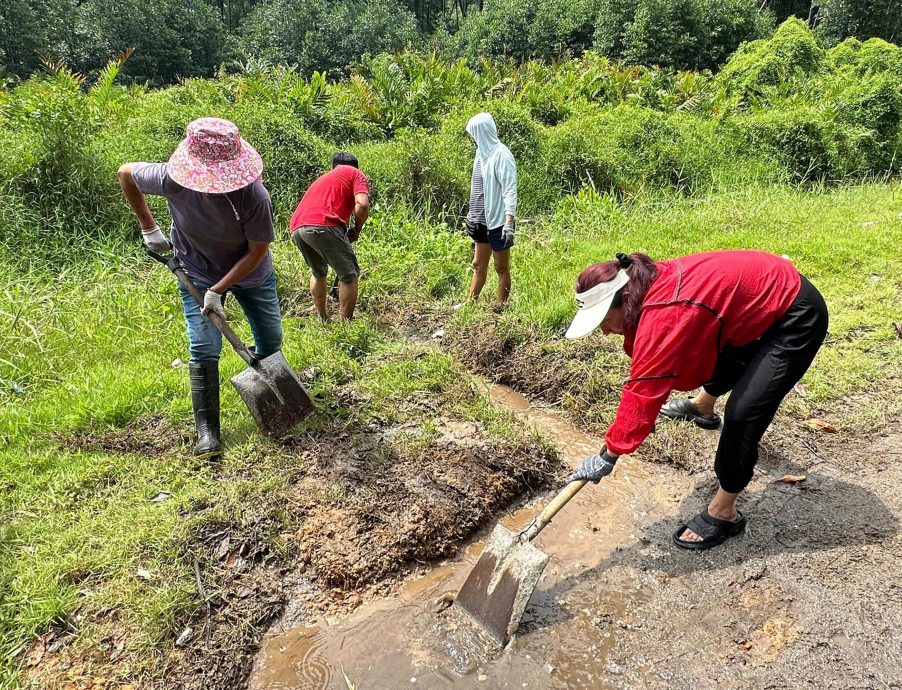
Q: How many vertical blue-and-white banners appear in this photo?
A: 0